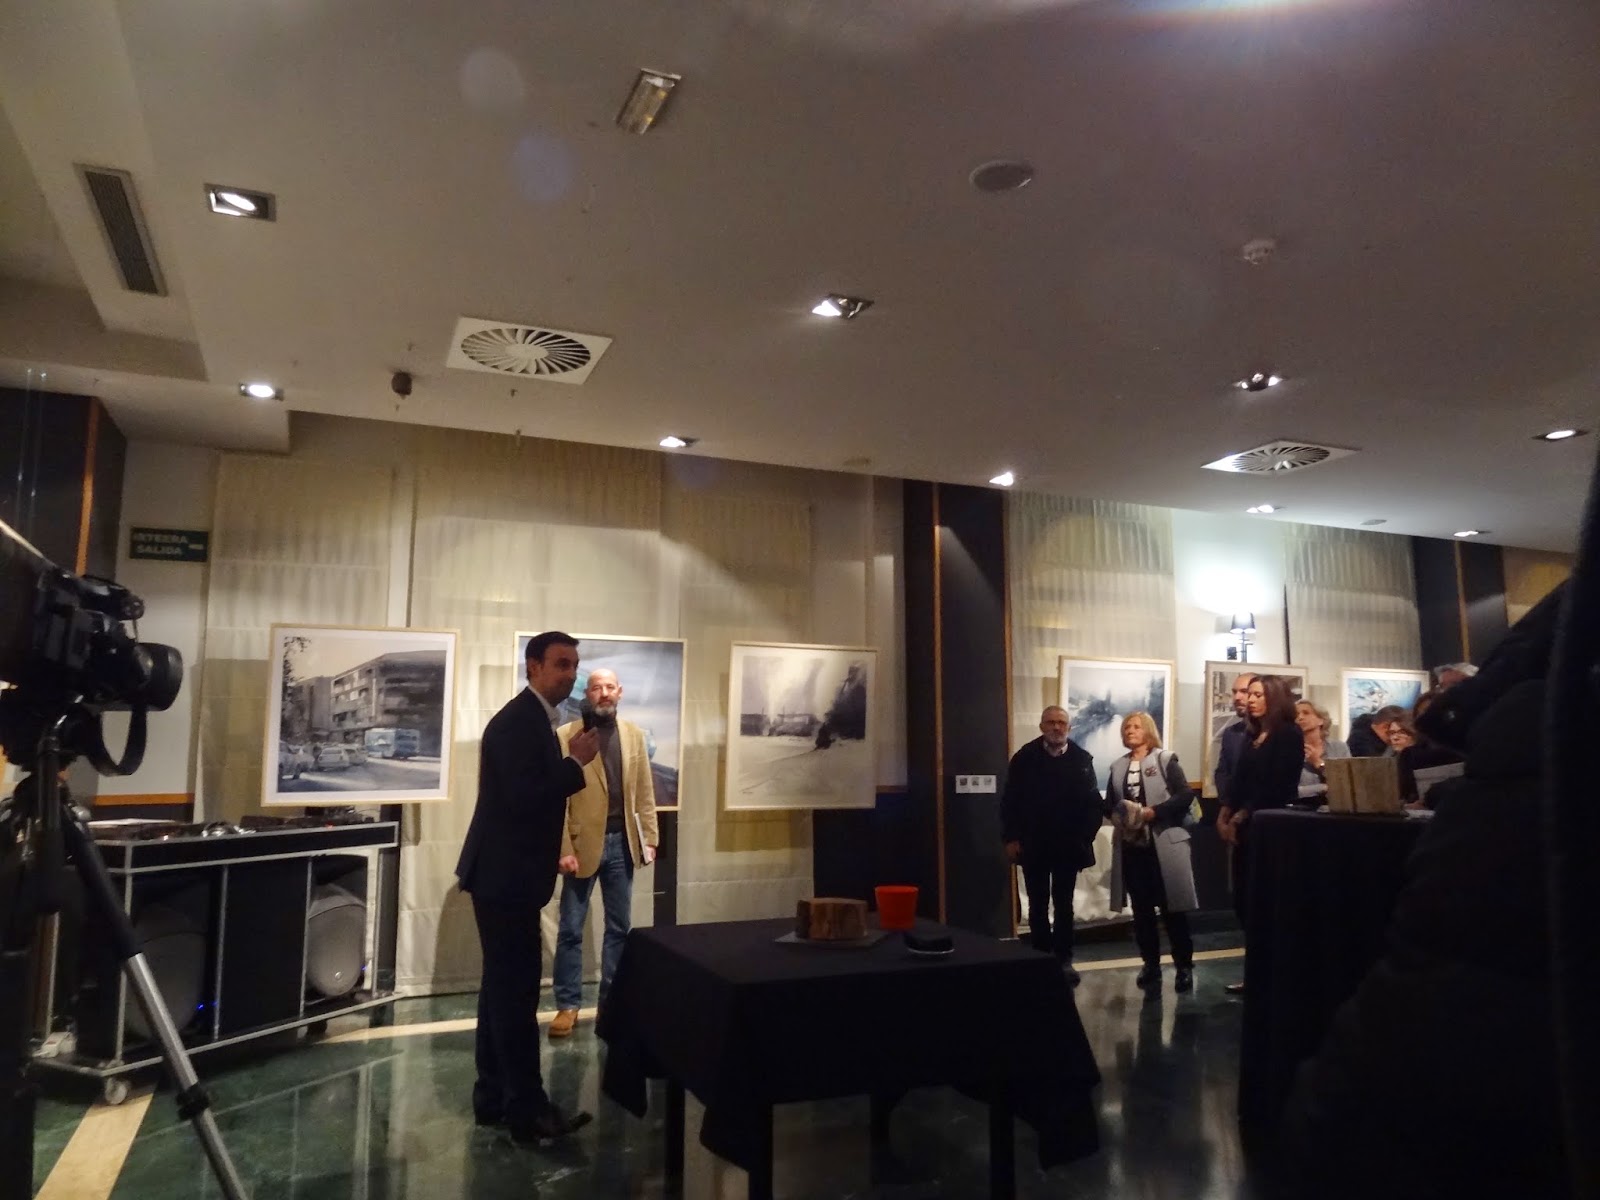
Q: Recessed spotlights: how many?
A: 9